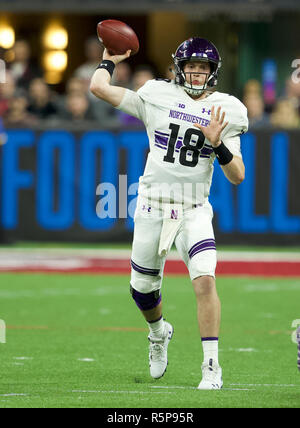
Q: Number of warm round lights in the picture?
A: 3